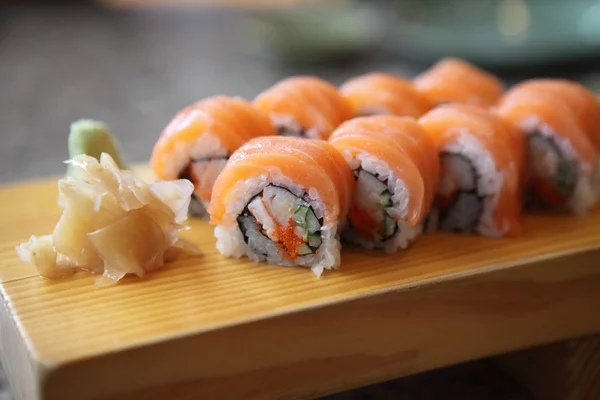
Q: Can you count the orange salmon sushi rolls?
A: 8